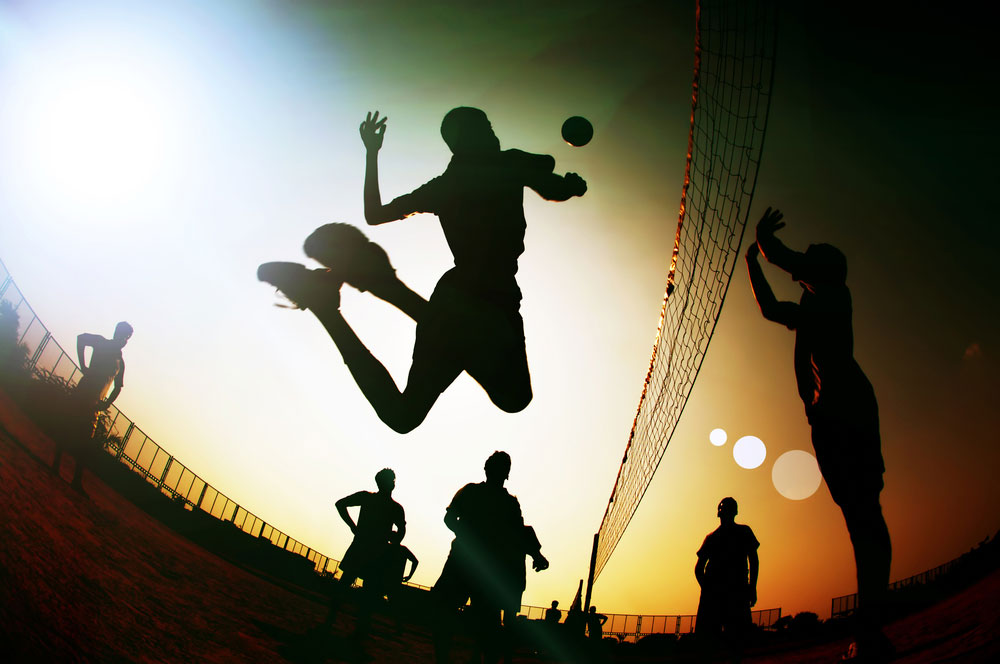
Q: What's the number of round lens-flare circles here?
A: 3